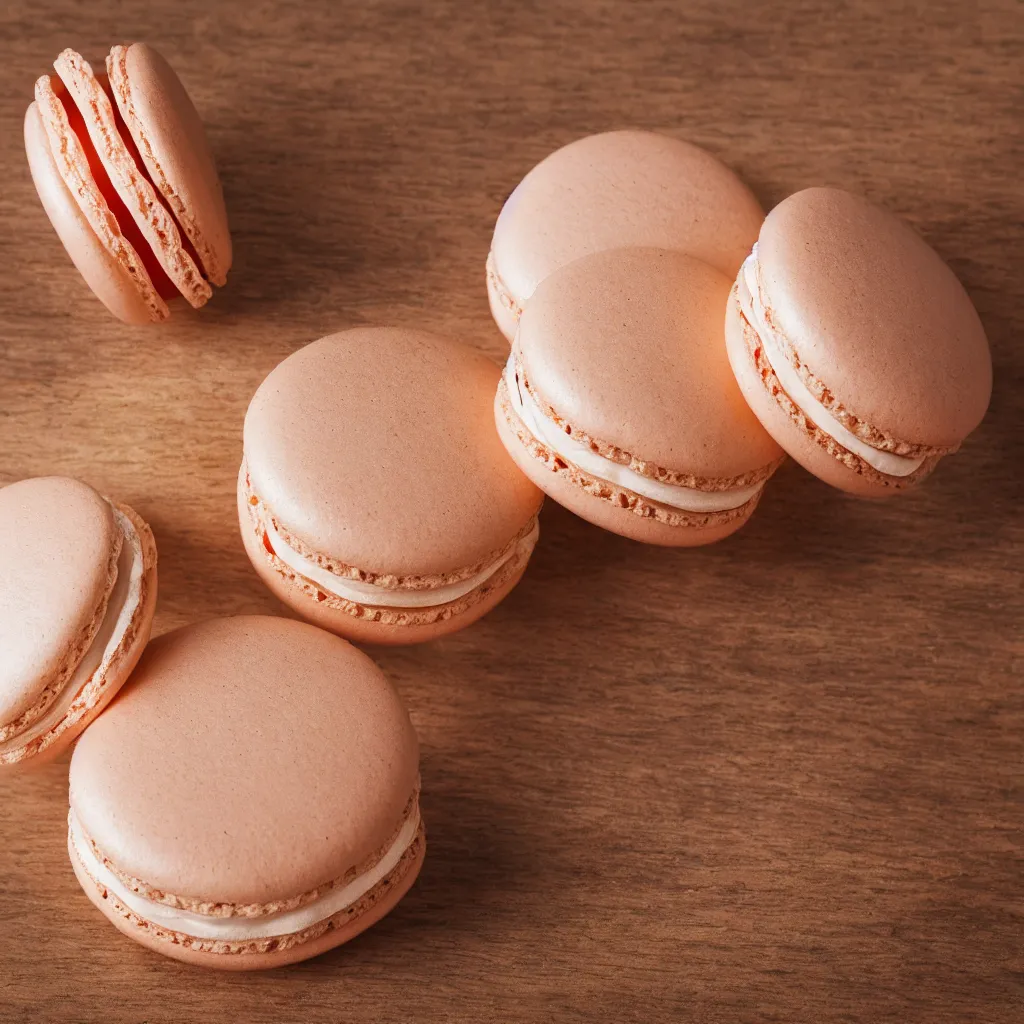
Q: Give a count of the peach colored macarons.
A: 7